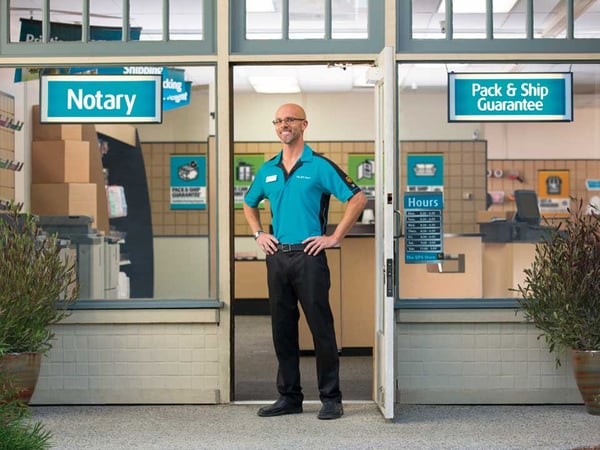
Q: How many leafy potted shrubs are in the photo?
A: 2